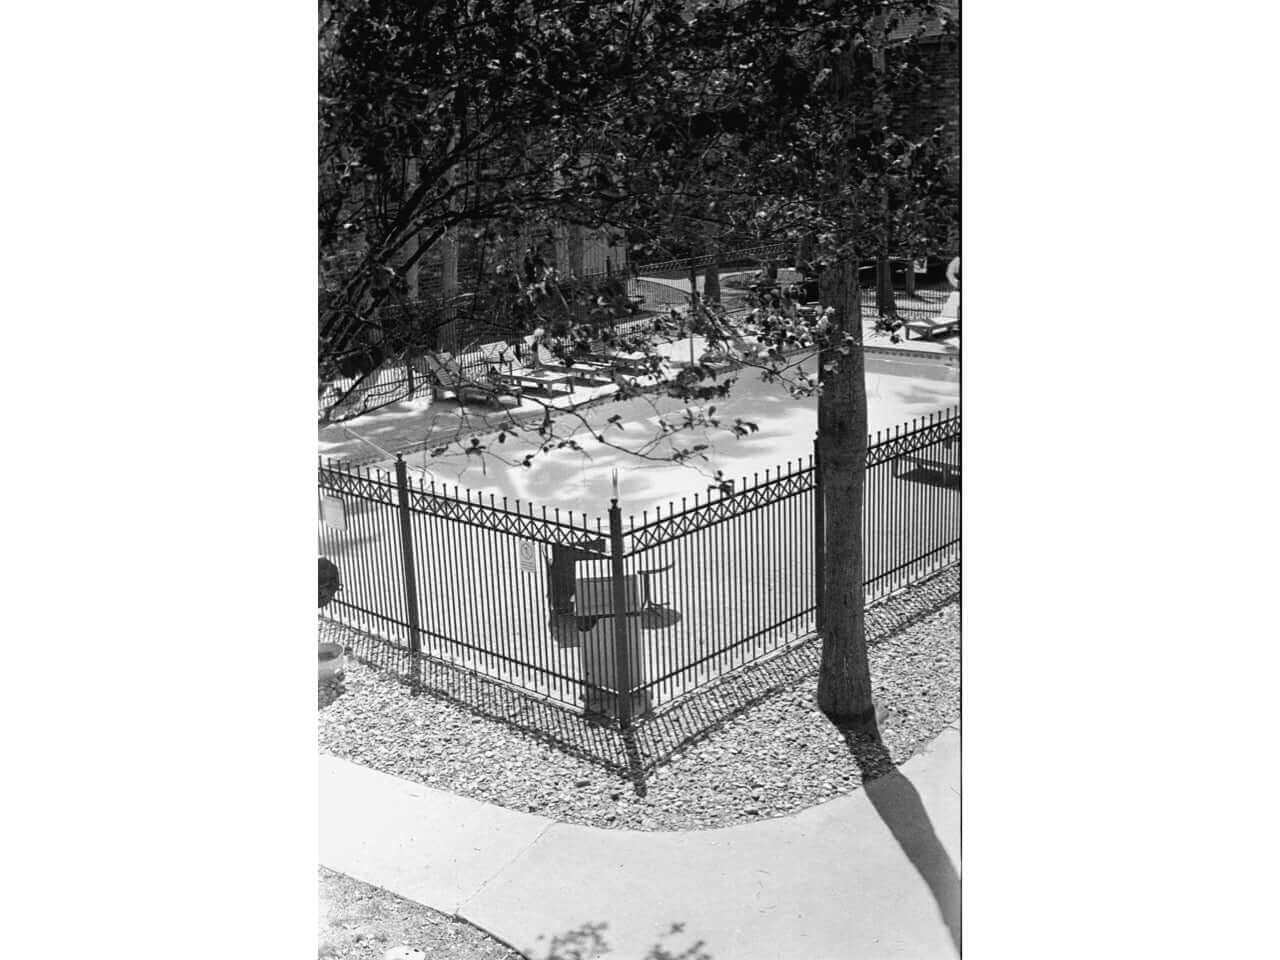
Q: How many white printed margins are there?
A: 2